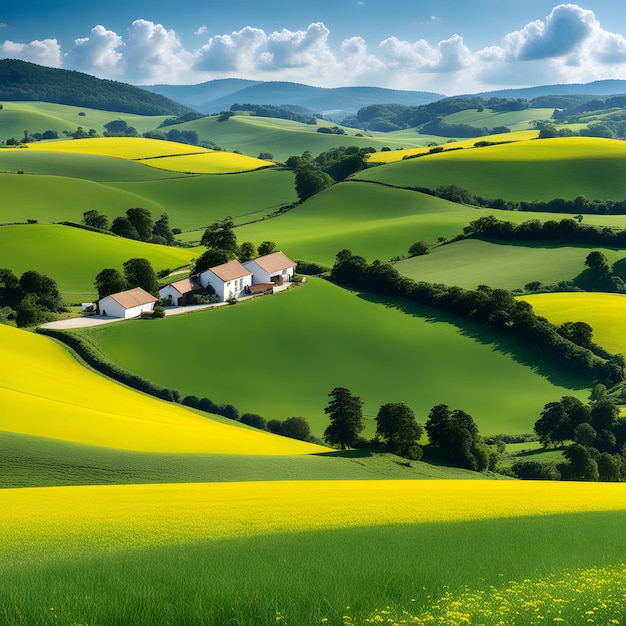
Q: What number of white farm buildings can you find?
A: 4